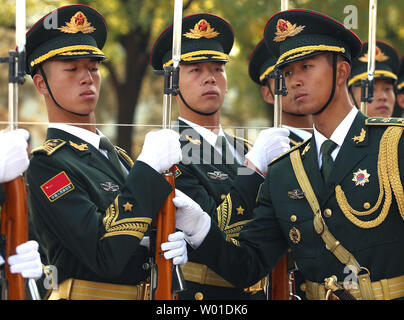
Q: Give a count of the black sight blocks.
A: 4